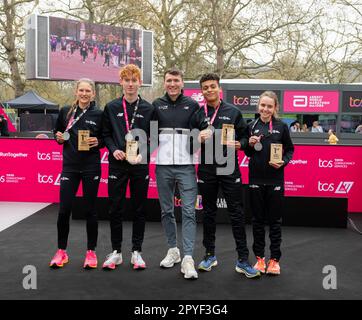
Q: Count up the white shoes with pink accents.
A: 2